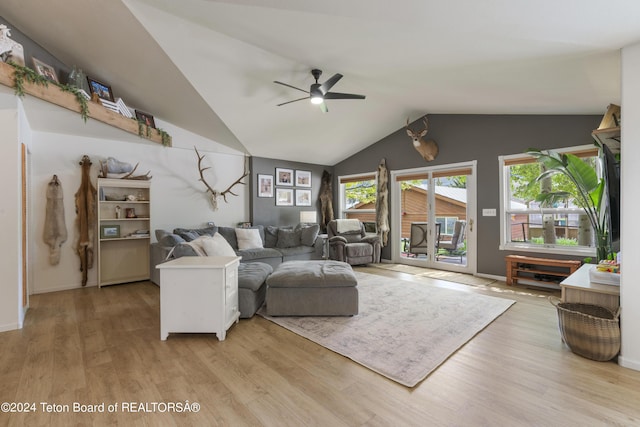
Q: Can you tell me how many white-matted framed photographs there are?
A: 5